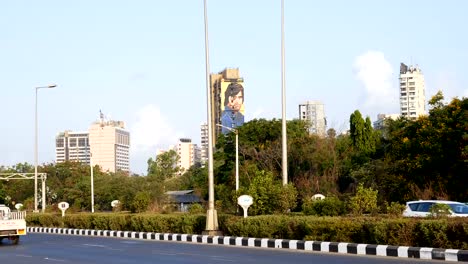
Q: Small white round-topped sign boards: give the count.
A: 5